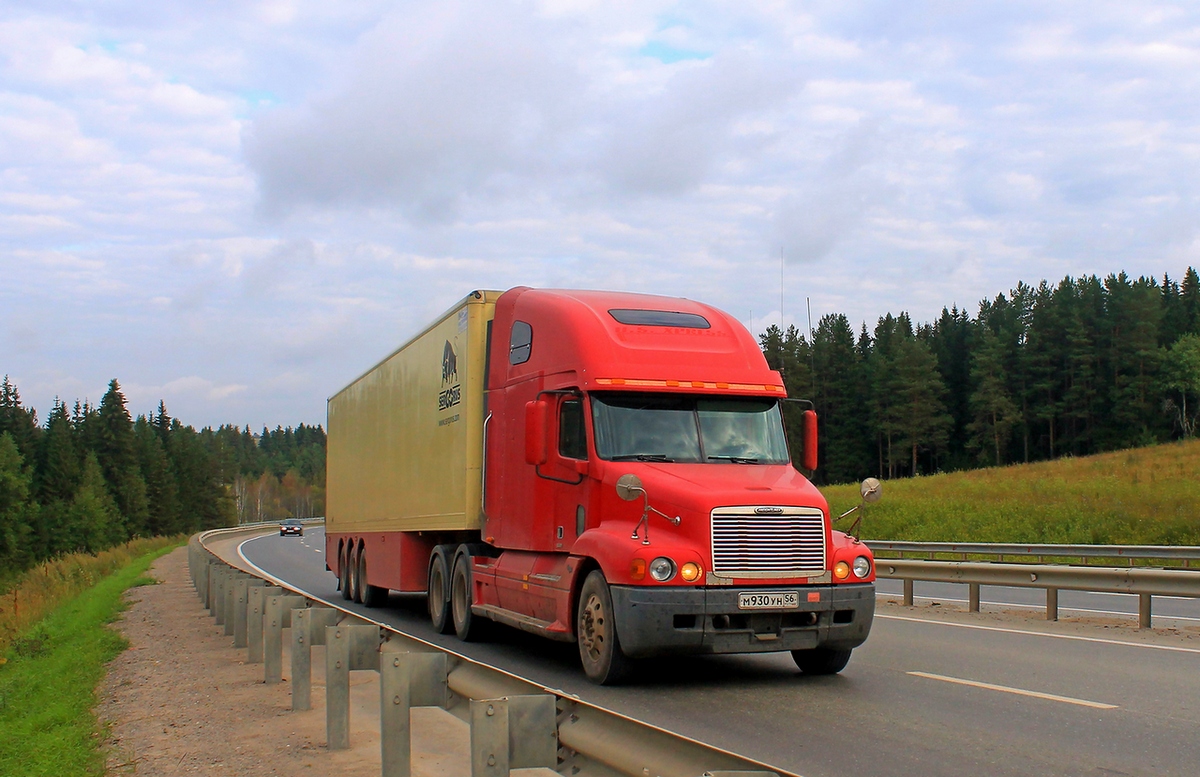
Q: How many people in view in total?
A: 0